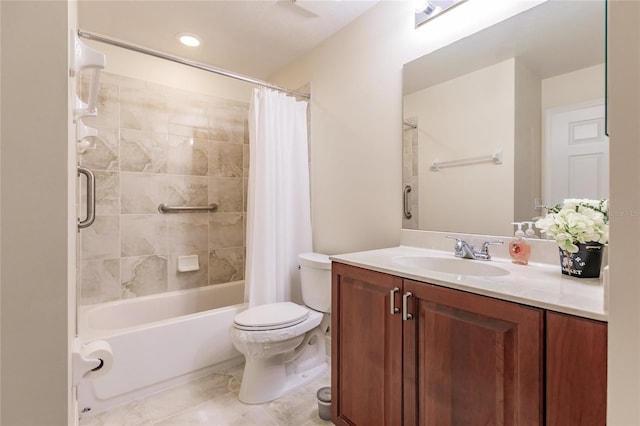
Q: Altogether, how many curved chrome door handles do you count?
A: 2